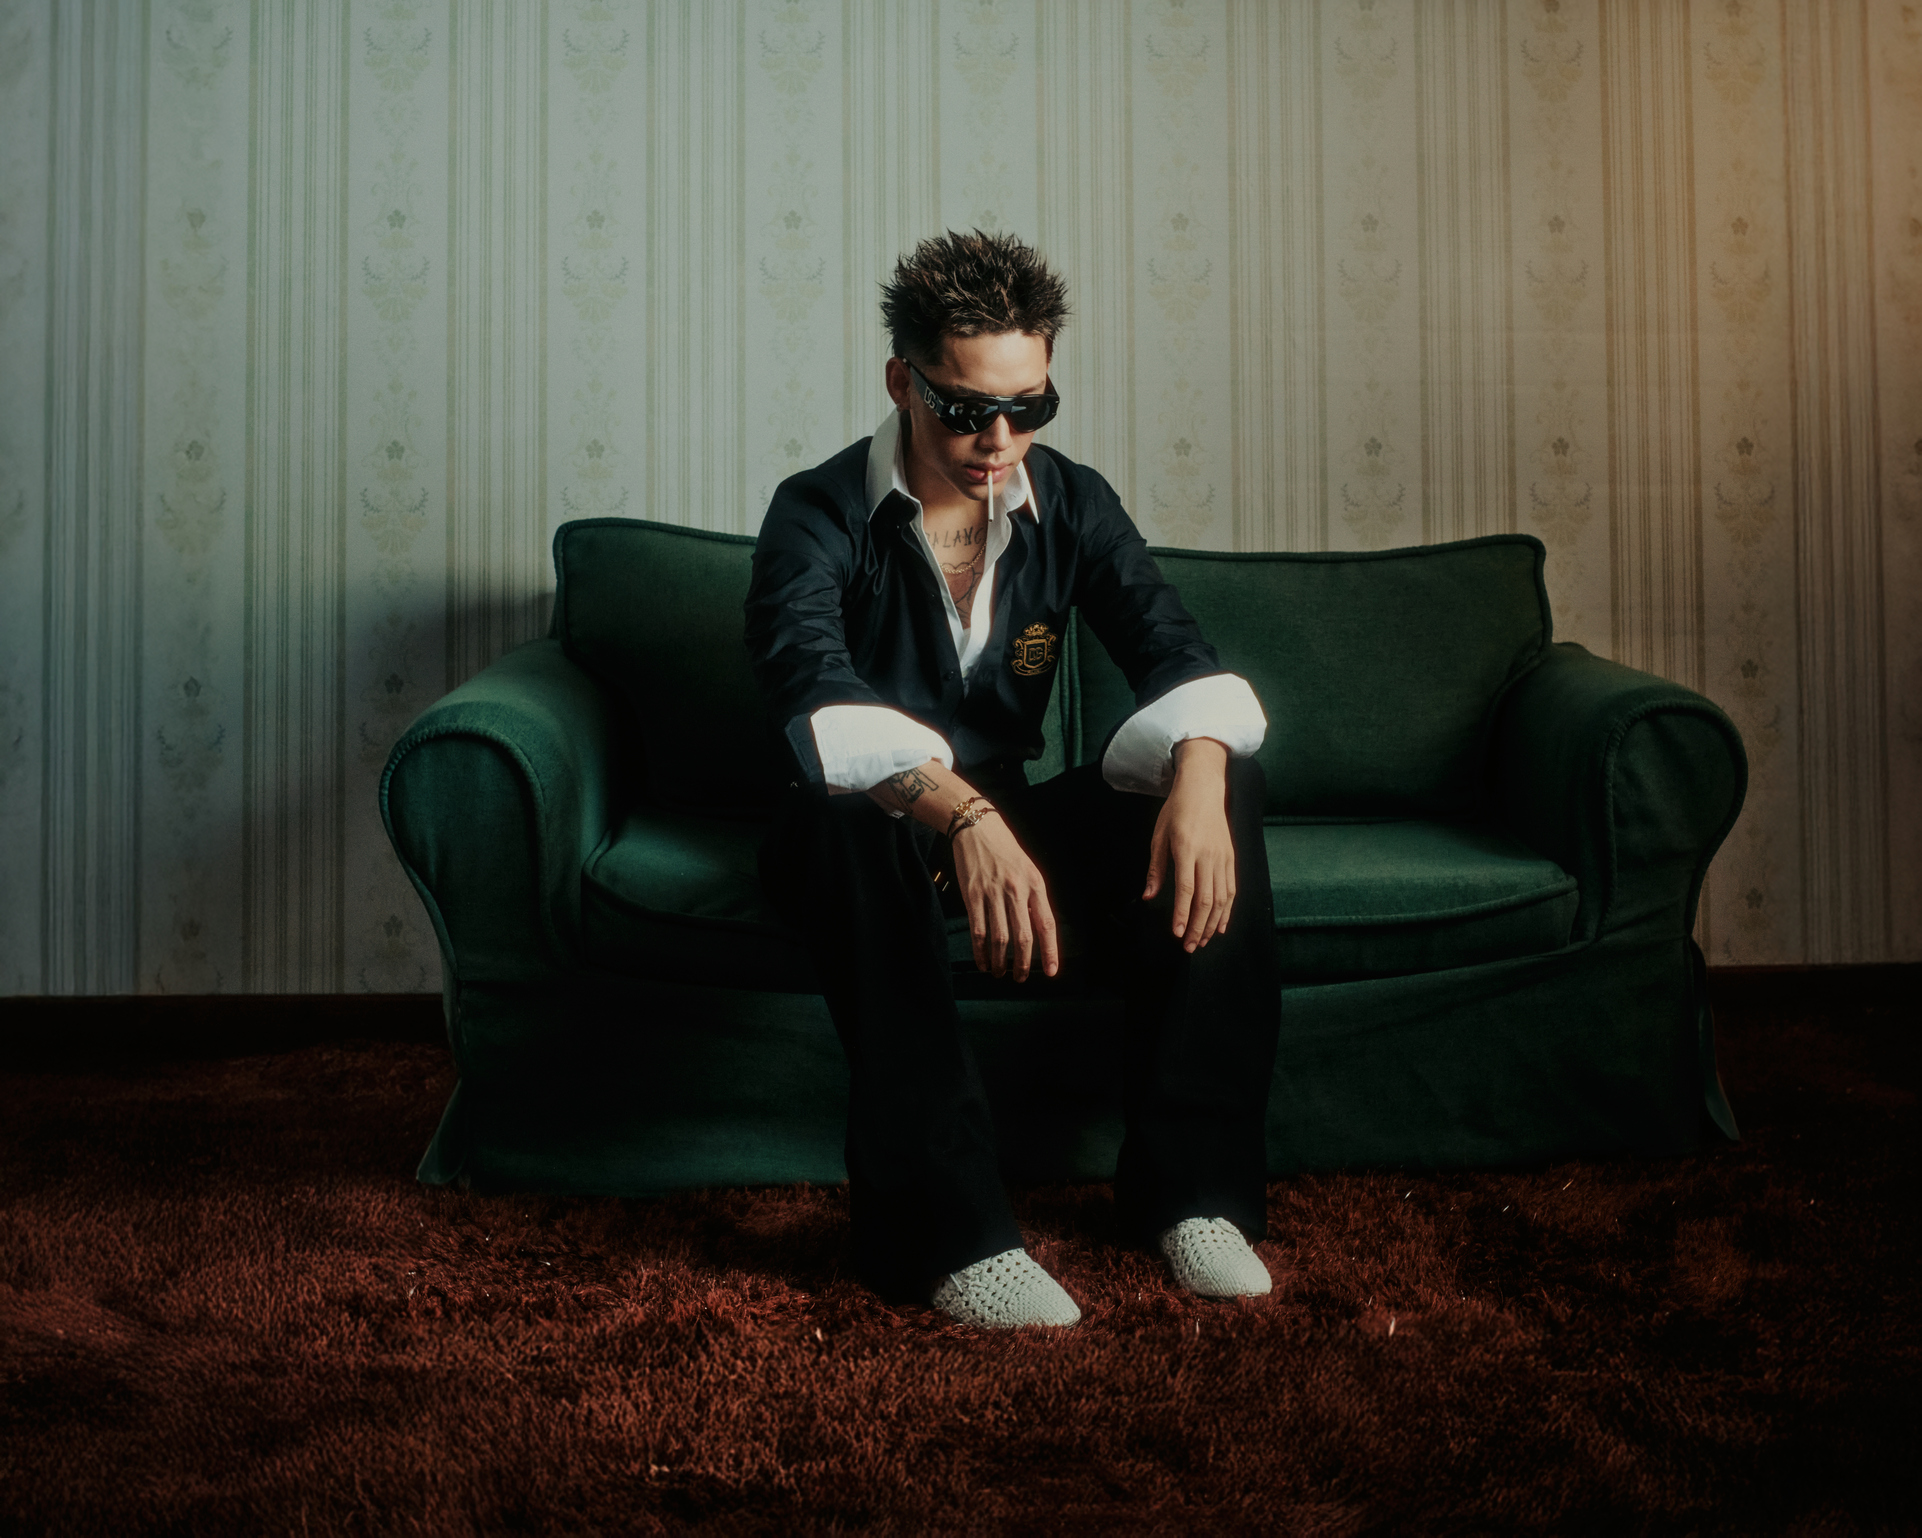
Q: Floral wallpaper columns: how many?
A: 11